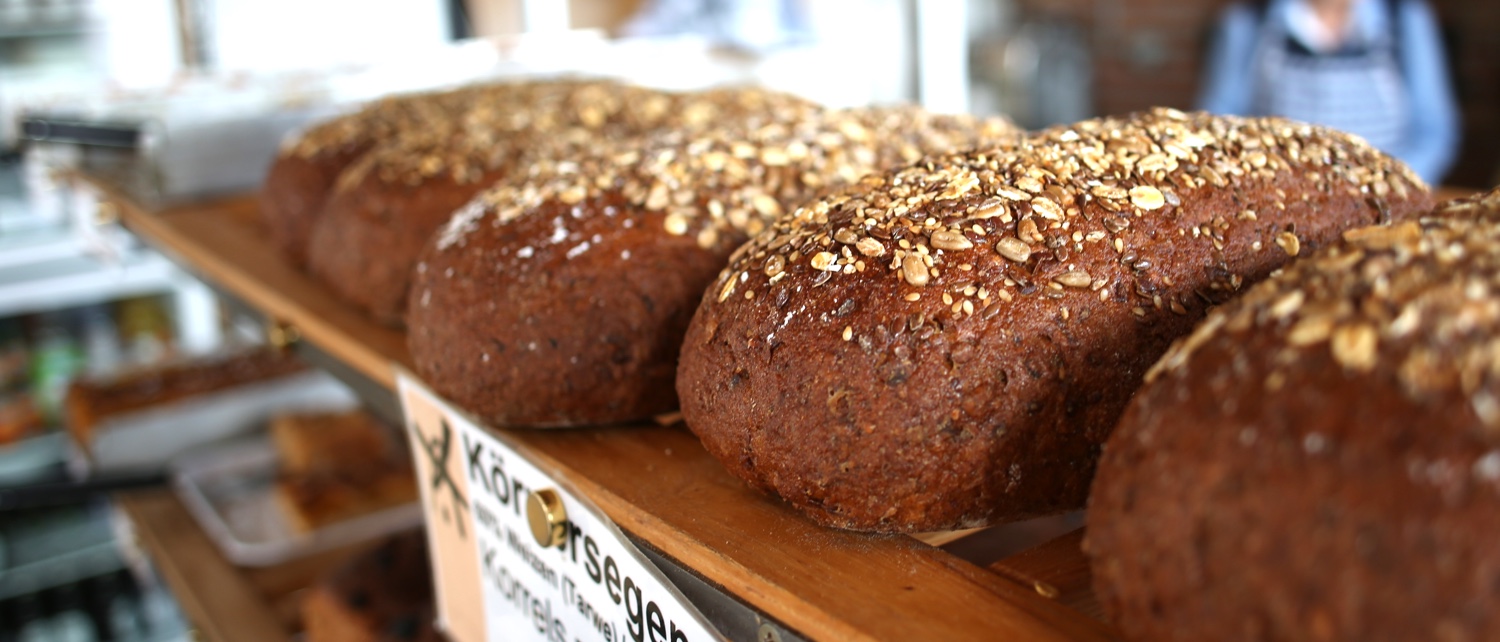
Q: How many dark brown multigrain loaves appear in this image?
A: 5